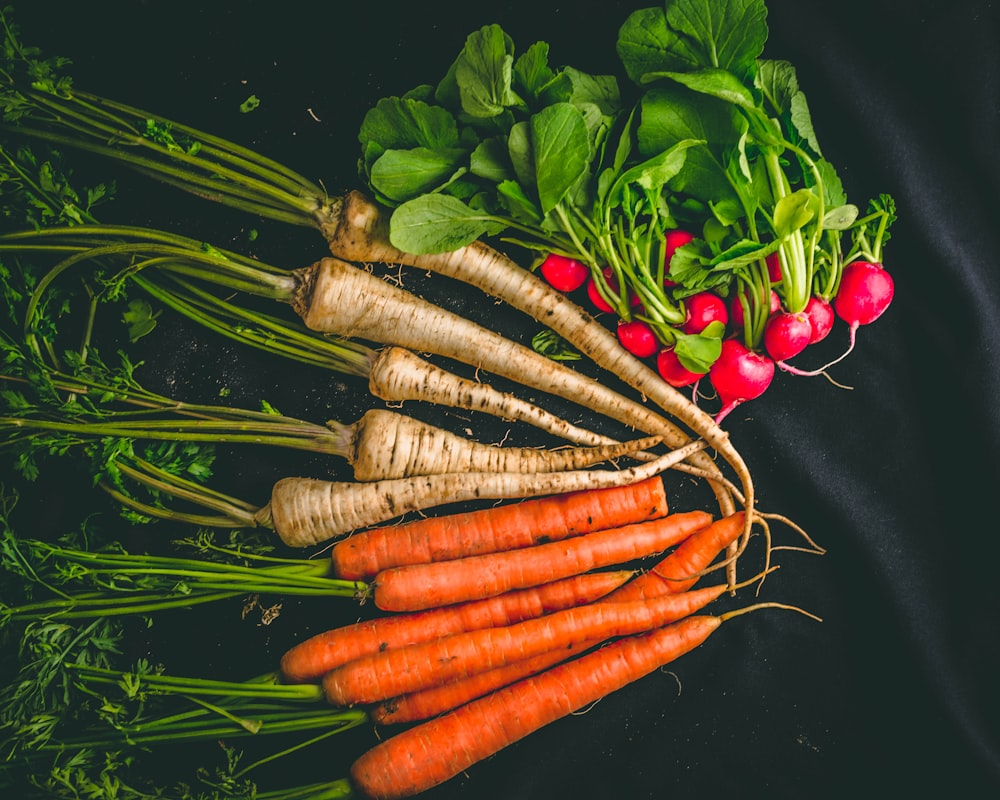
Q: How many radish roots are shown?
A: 12